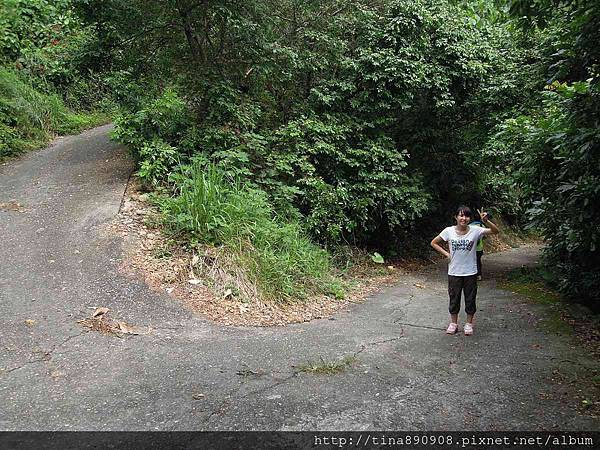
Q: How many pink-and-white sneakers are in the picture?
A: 2